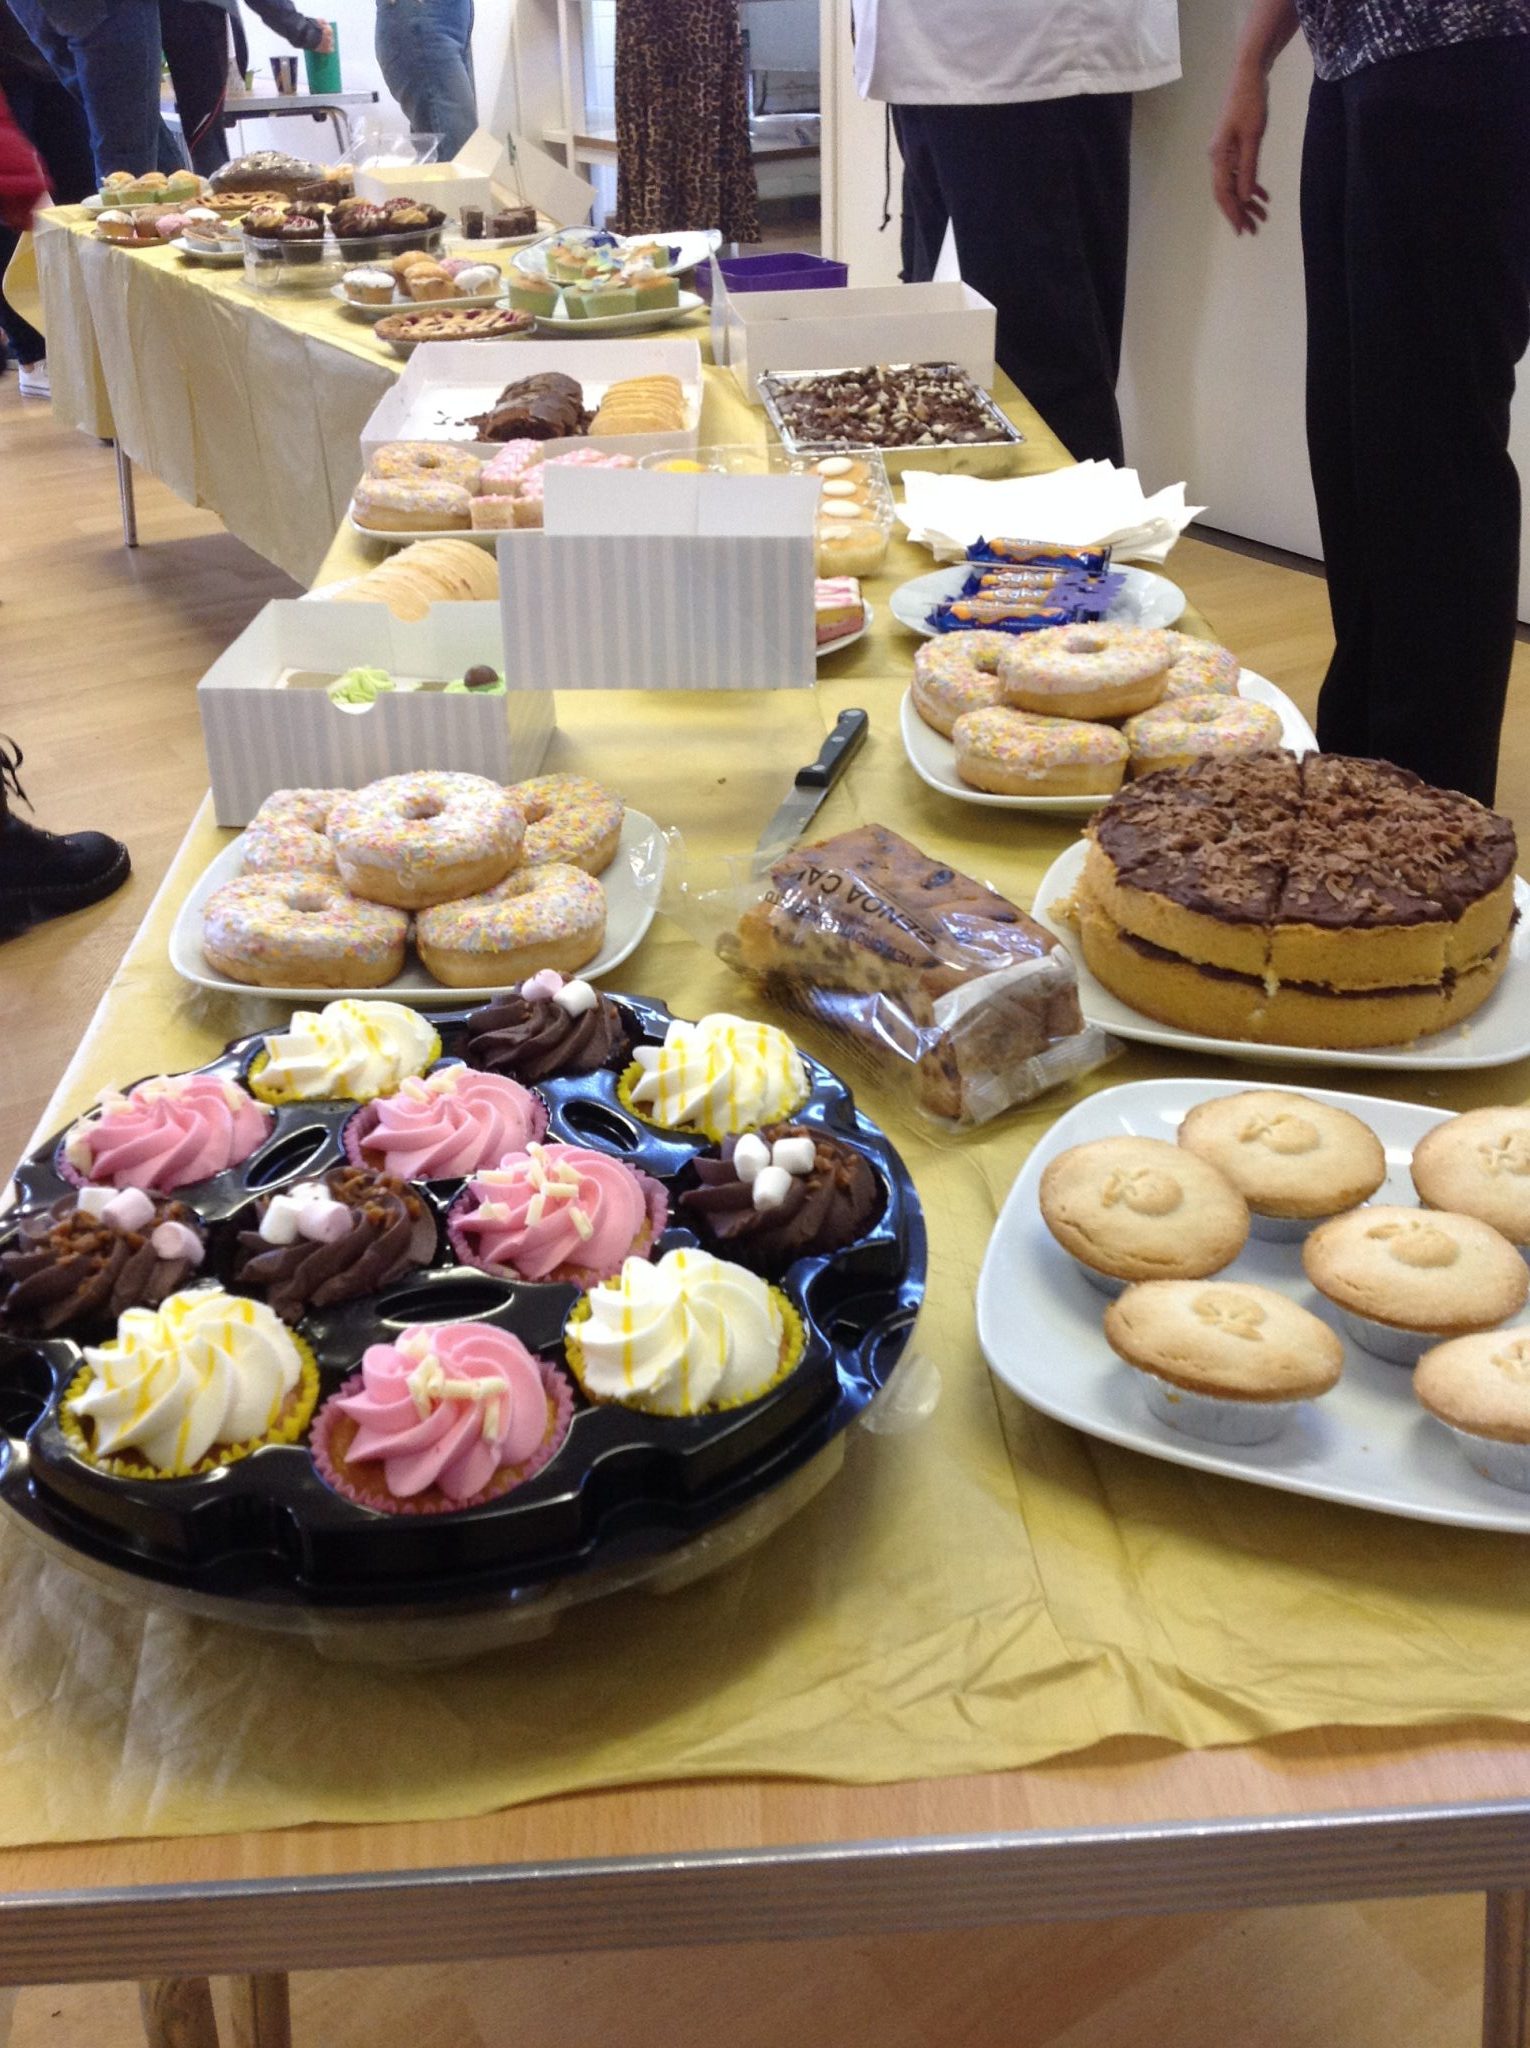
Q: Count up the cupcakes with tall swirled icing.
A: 12